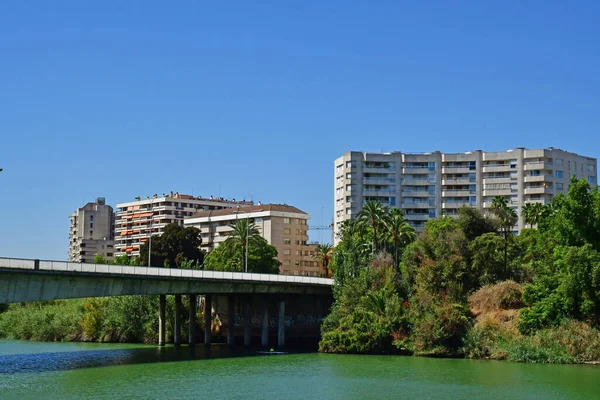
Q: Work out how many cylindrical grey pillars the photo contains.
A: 8